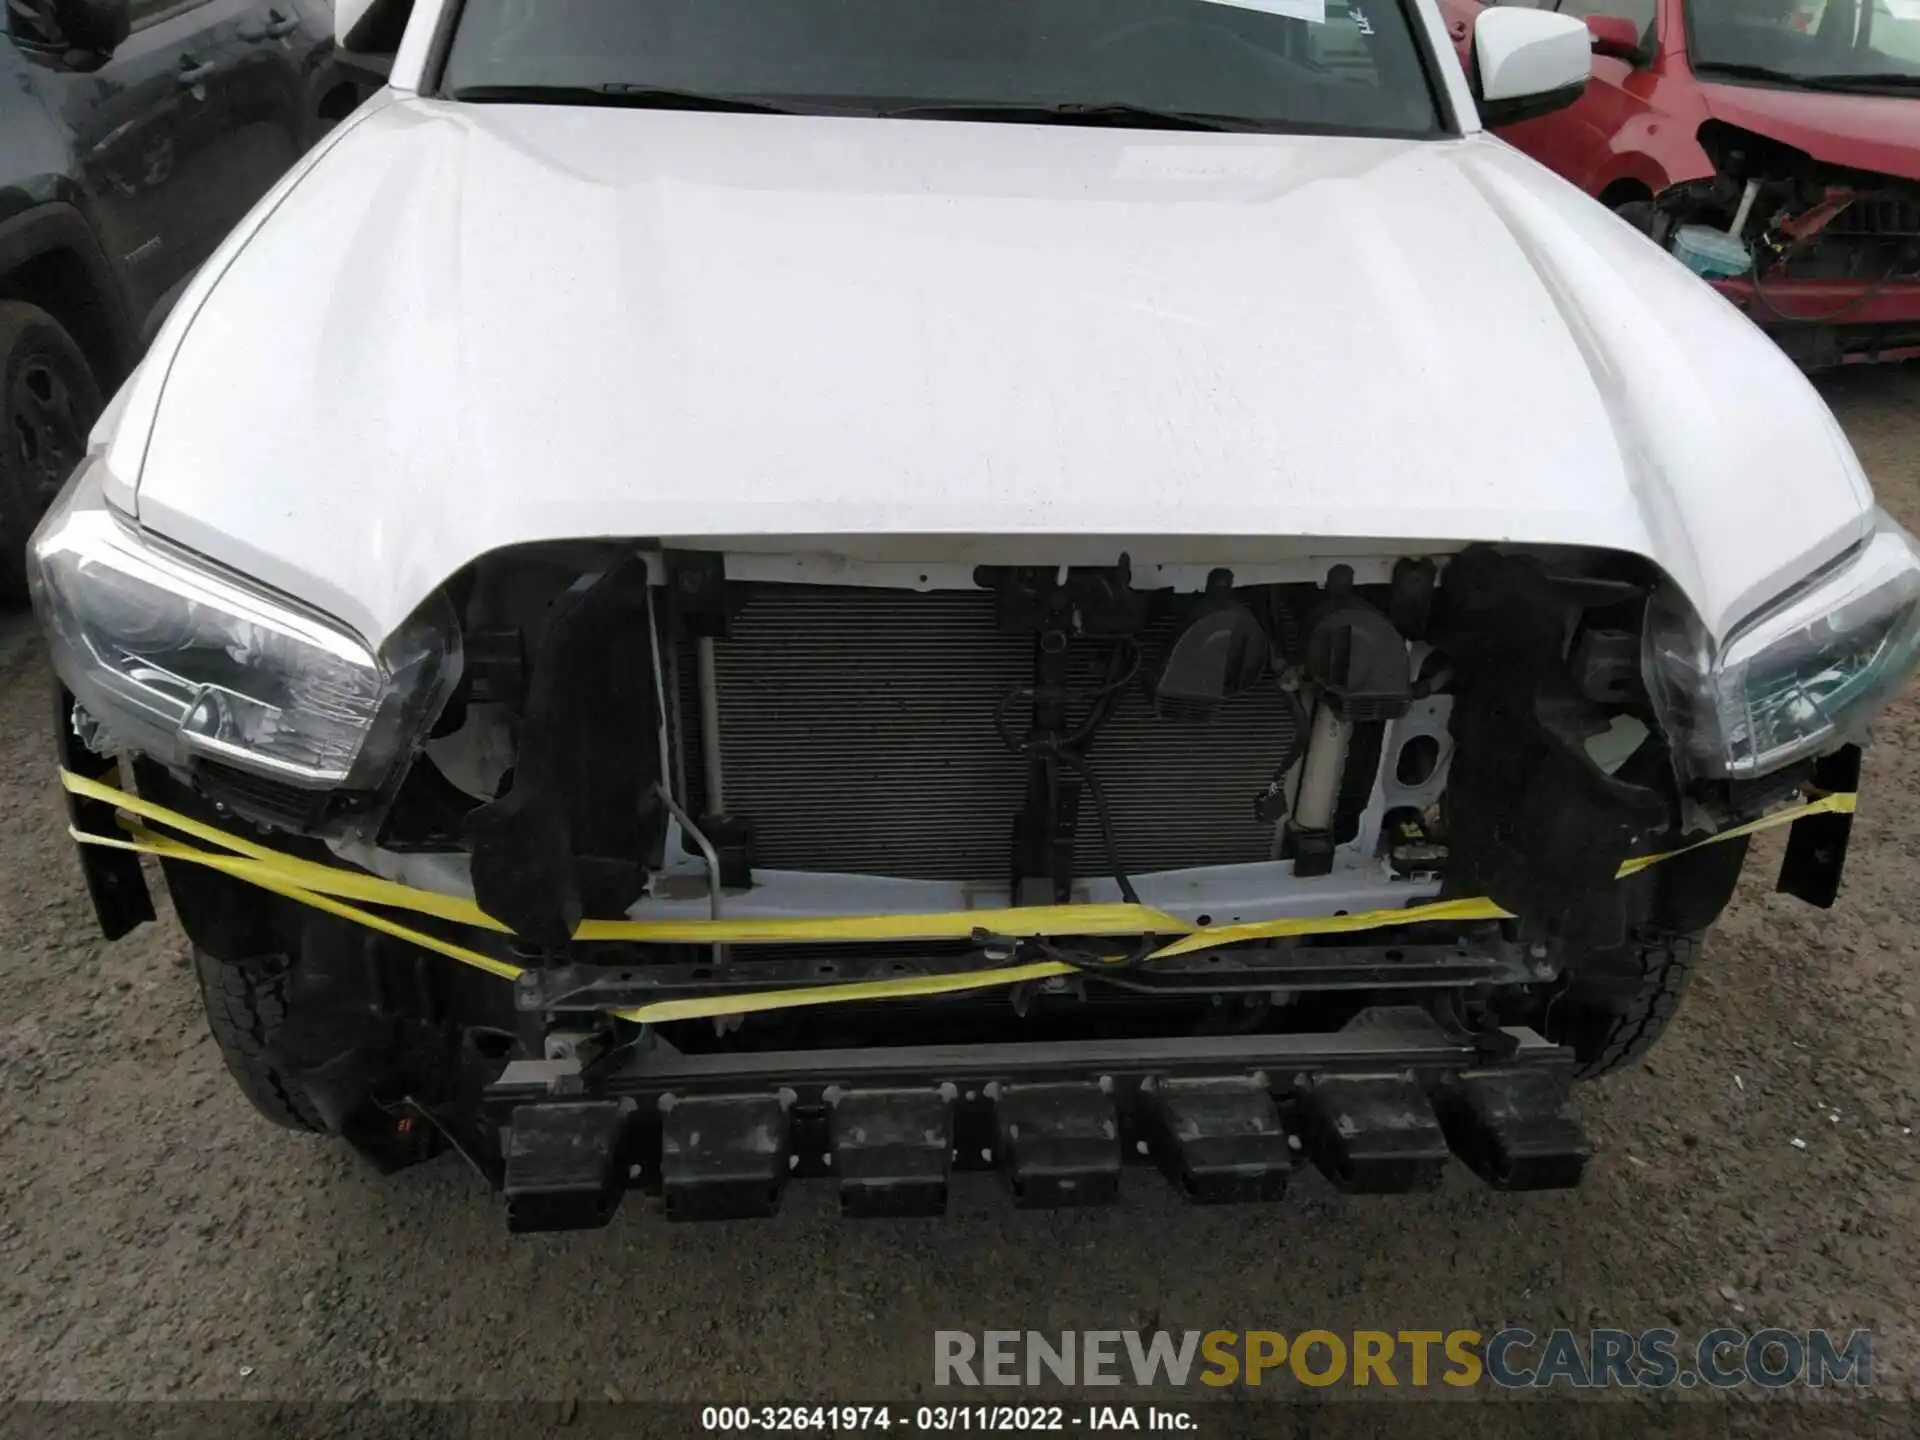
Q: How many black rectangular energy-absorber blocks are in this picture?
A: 7